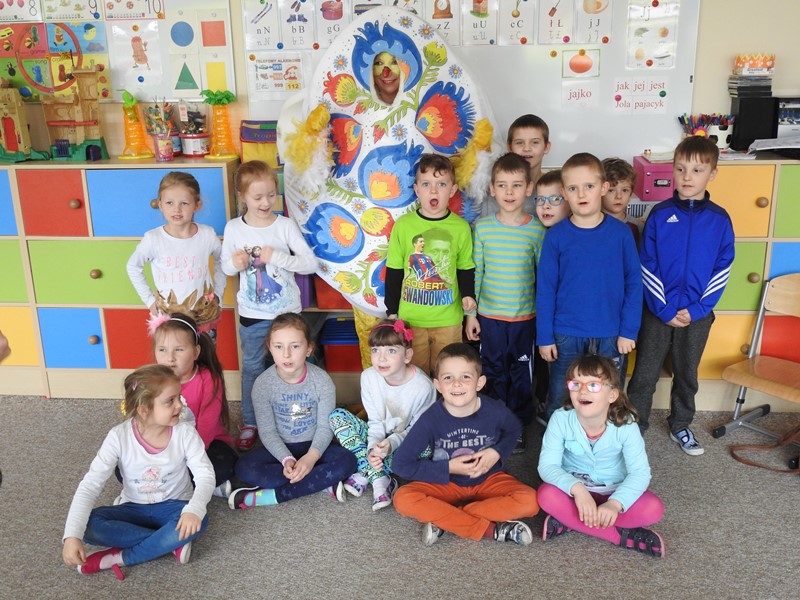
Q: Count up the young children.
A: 15